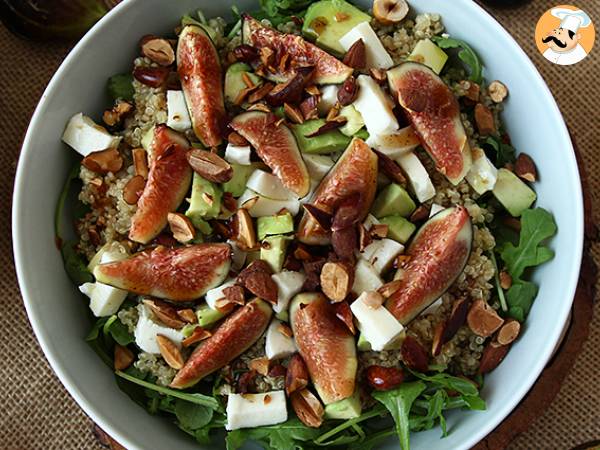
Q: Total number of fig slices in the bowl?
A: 10